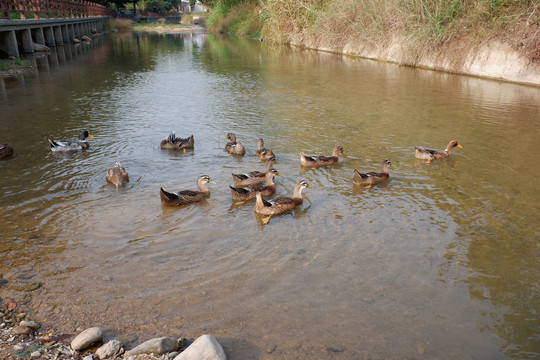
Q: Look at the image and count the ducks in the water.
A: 13